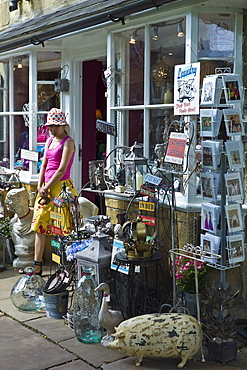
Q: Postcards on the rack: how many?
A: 12